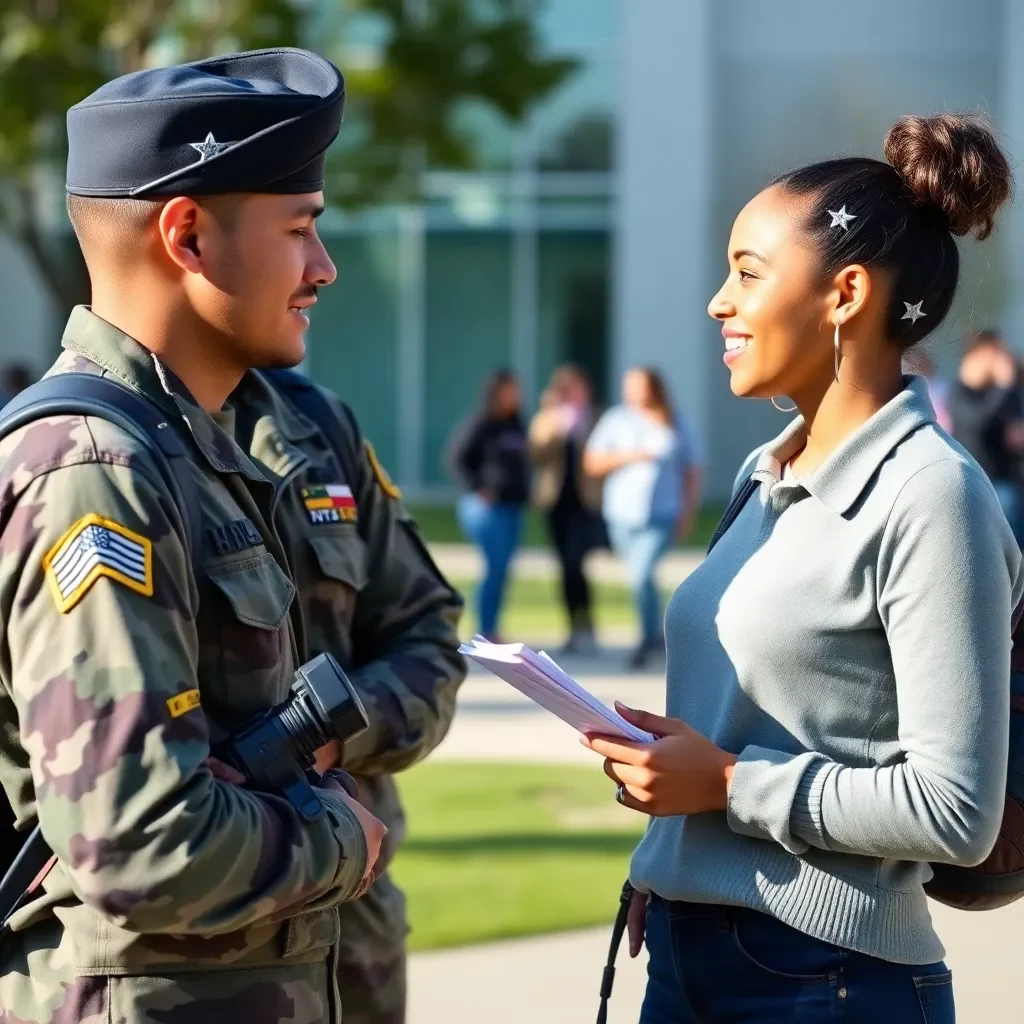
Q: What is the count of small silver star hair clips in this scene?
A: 2